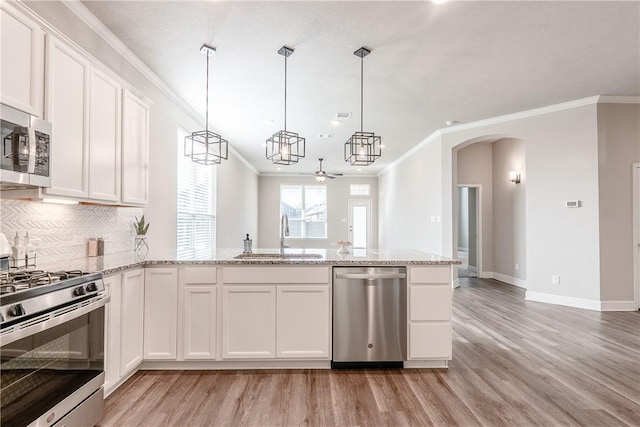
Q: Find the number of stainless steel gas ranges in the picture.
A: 1